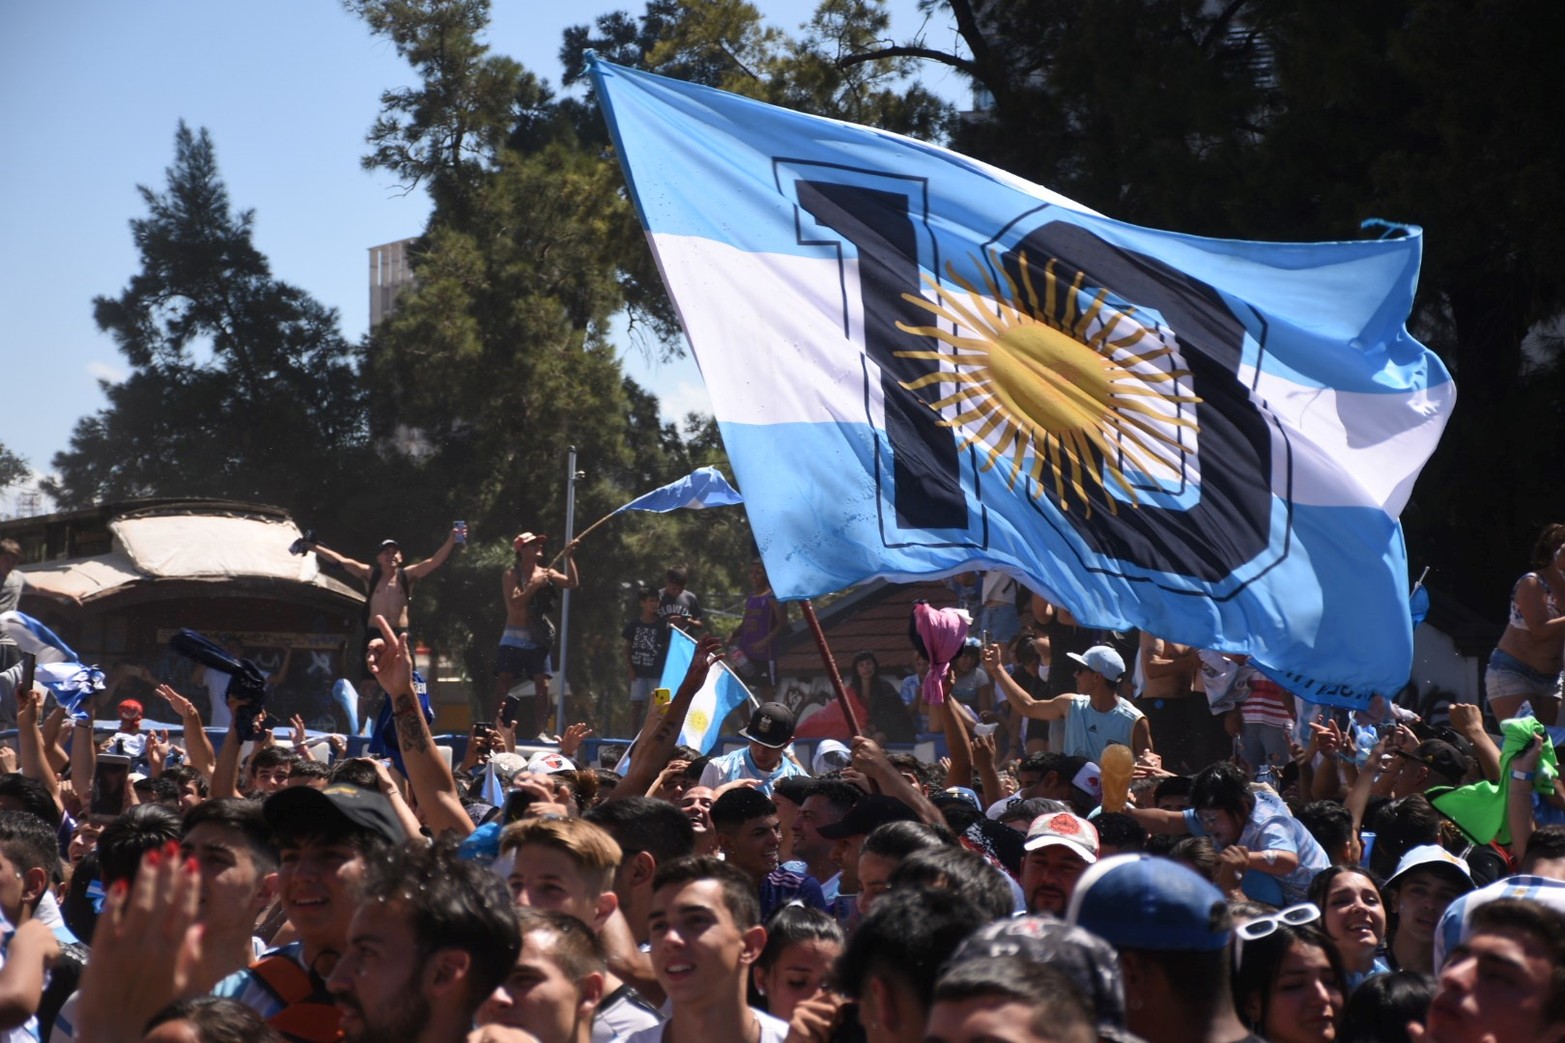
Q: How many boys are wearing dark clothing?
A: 2